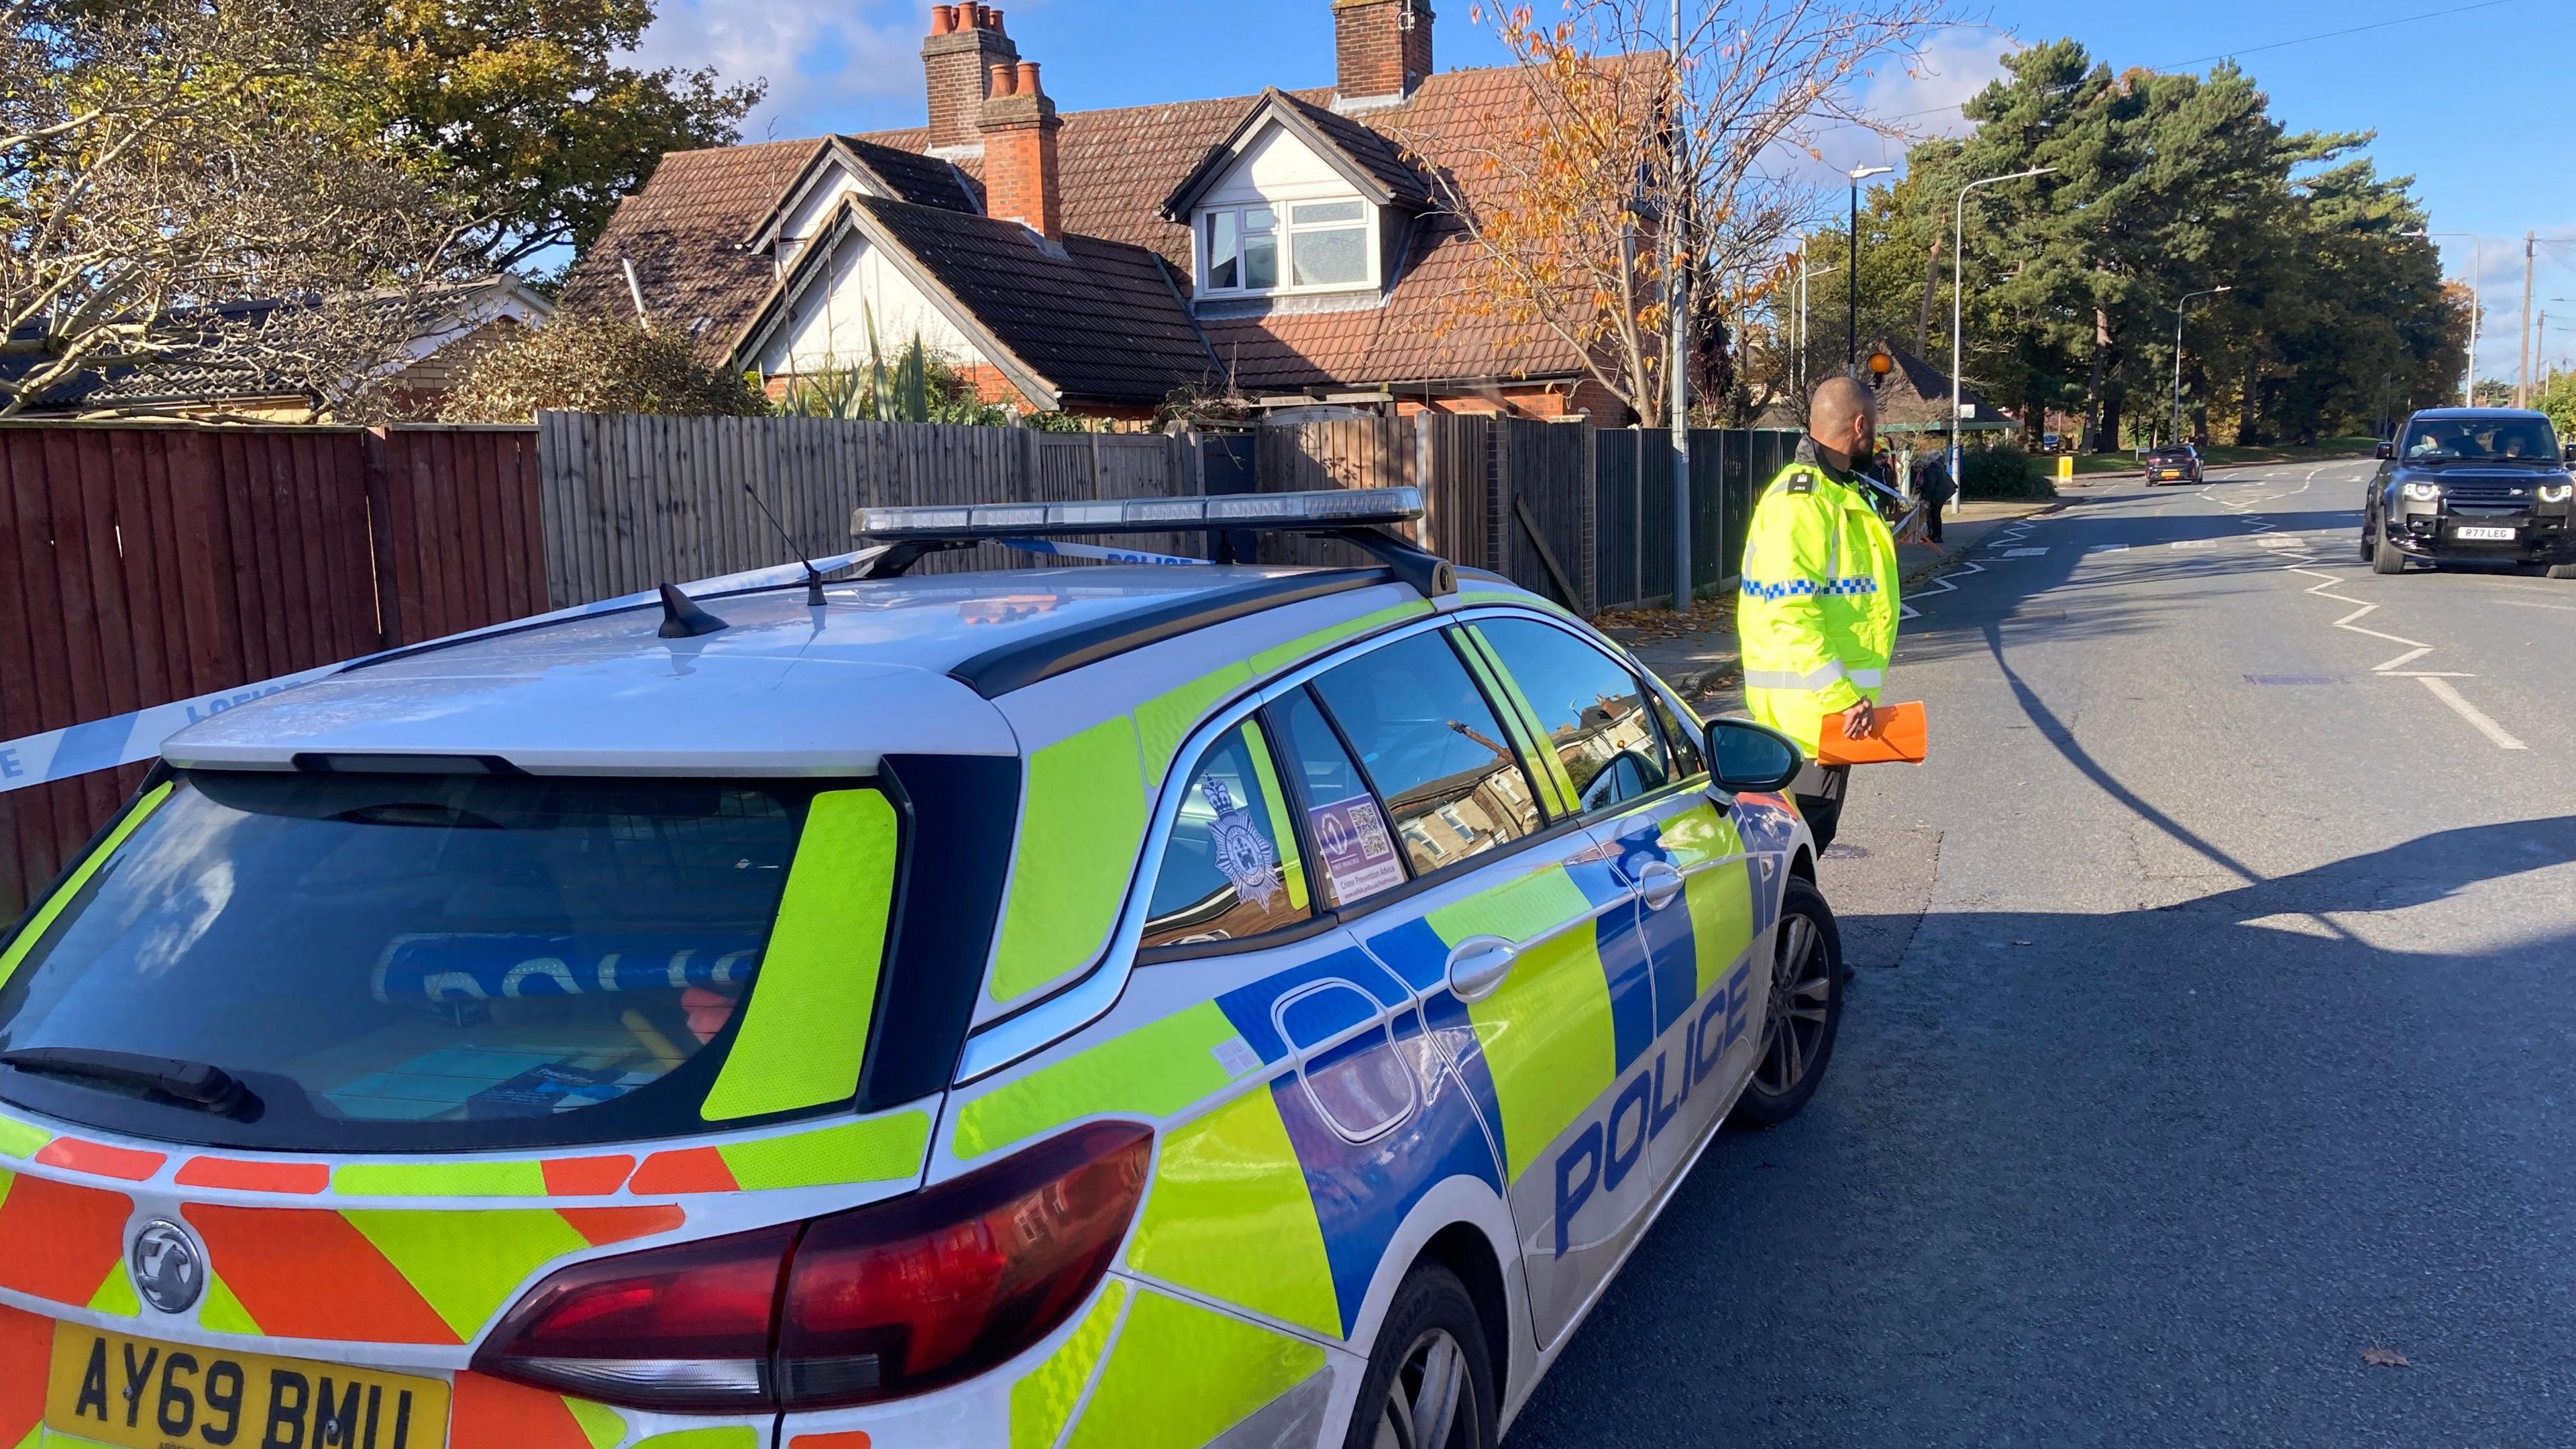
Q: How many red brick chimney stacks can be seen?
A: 3